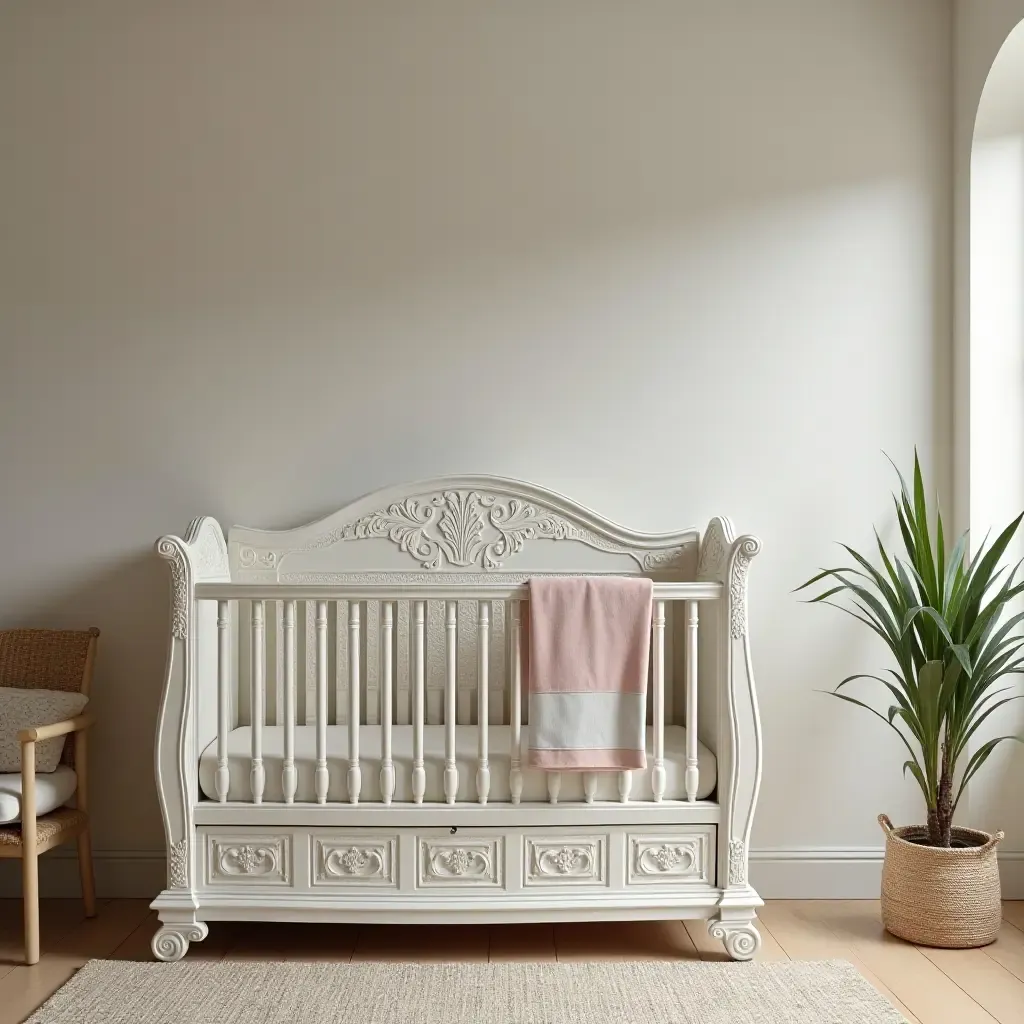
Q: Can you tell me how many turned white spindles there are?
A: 15